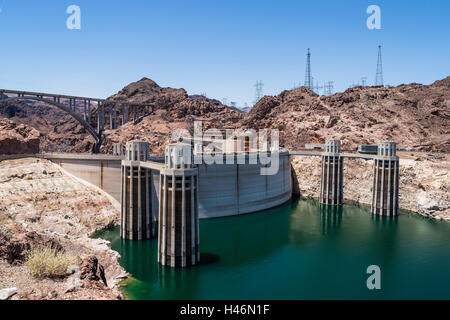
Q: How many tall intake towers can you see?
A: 4